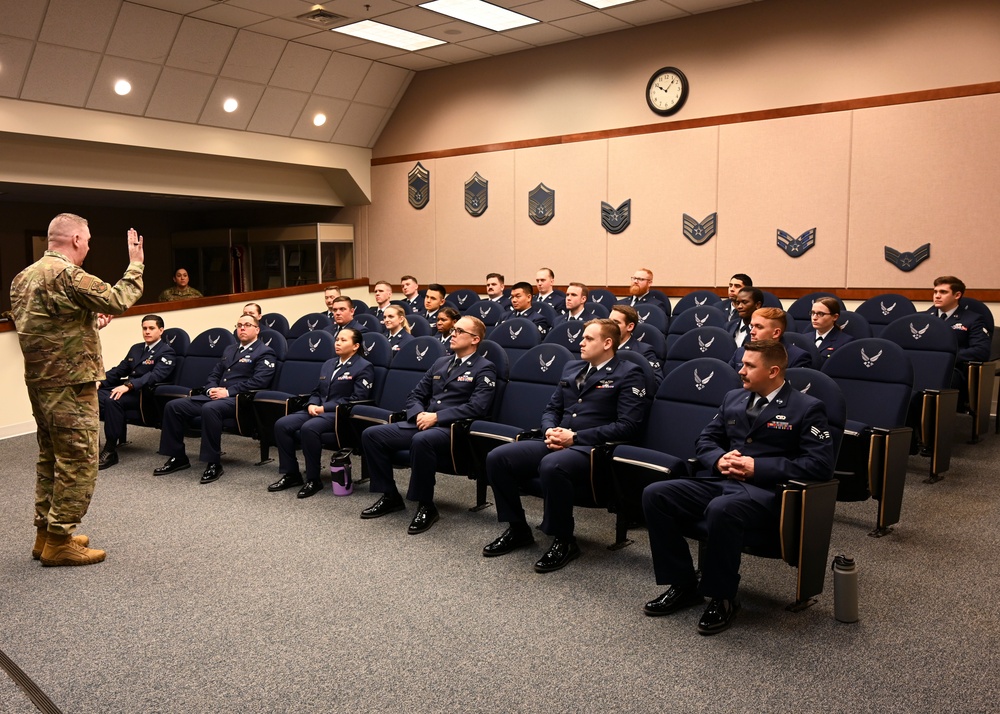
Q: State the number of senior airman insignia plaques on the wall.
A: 1